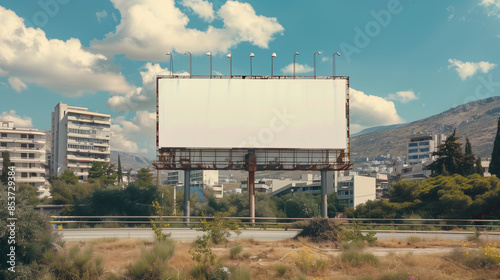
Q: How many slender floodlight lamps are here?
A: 9